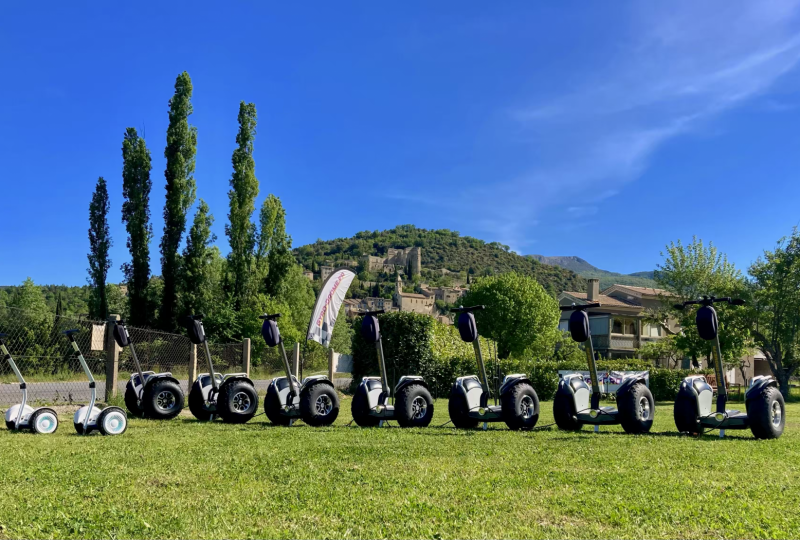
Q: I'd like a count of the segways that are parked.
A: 9